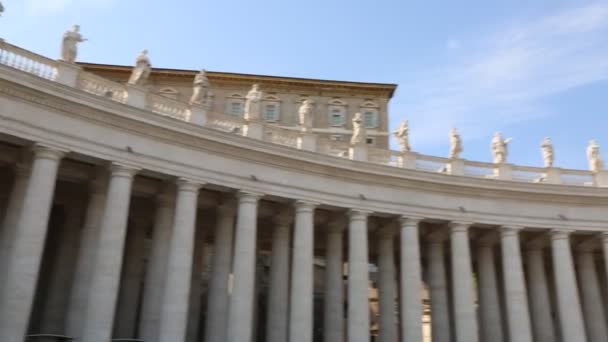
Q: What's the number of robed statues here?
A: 11